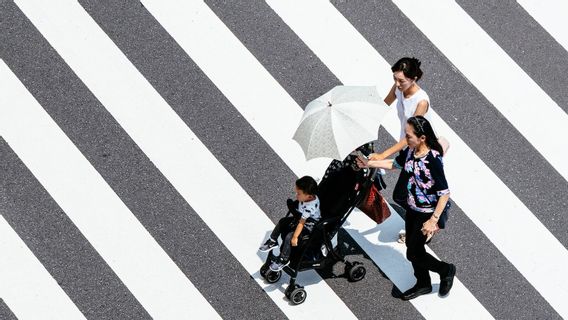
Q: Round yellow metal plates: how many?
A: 0